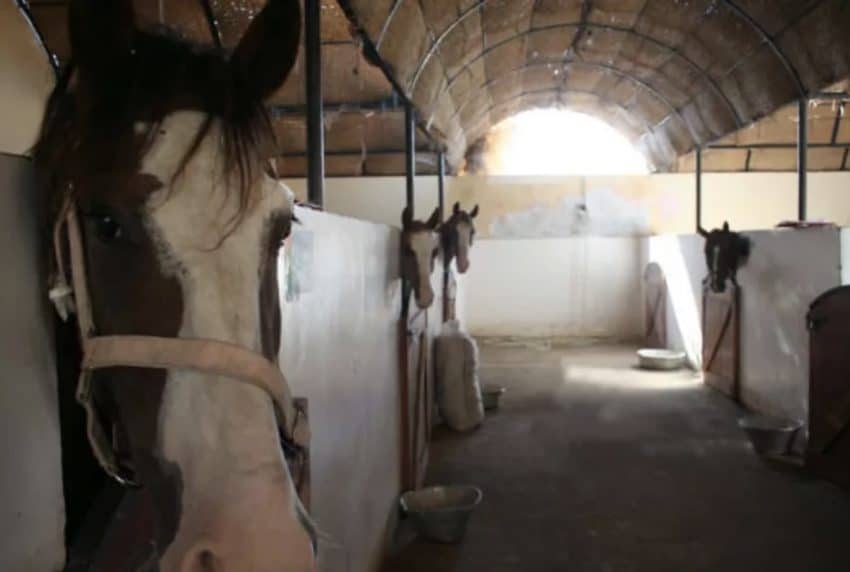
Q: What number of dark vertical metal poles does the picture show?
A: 5